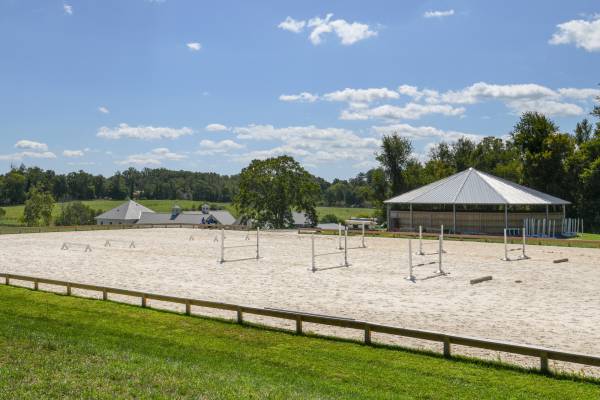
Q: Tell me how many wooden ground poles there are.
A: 2